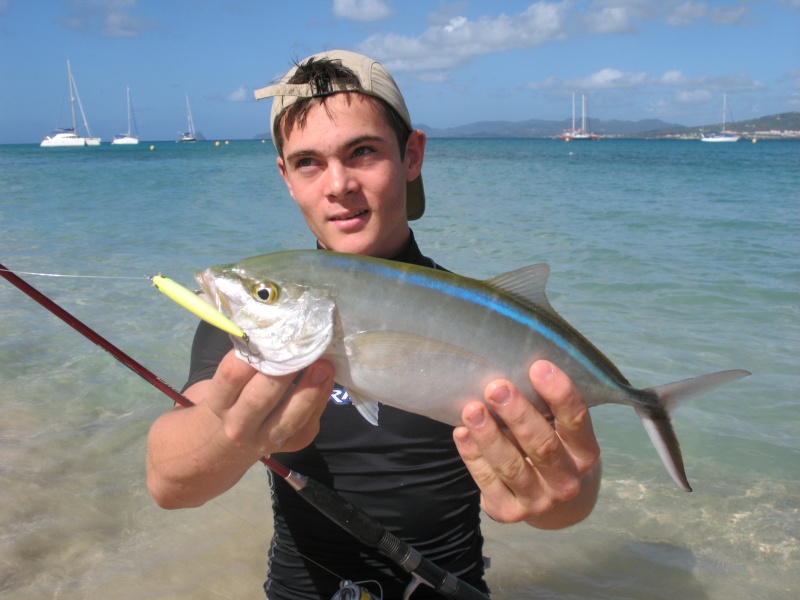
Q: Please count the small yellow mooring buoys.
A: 6